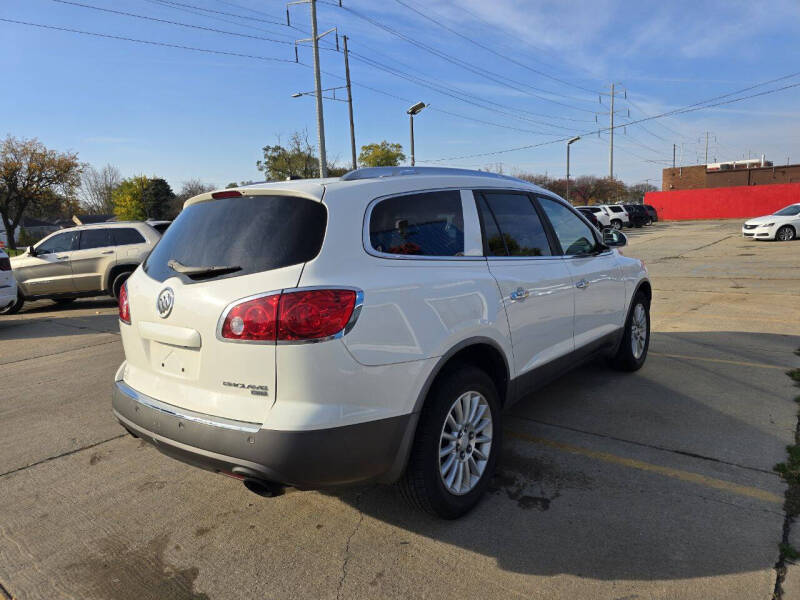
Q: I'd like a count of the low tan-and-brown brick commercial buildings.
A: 1